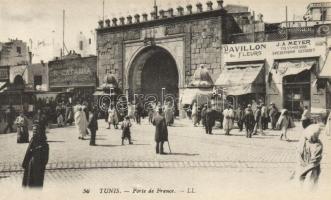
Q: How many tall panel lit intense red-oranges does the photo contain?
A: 0